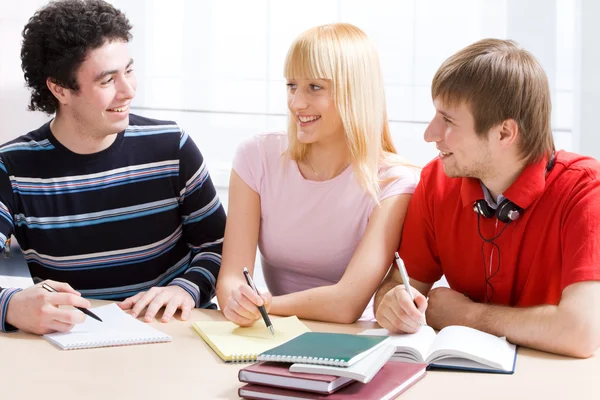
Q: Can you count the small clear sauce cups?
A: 0